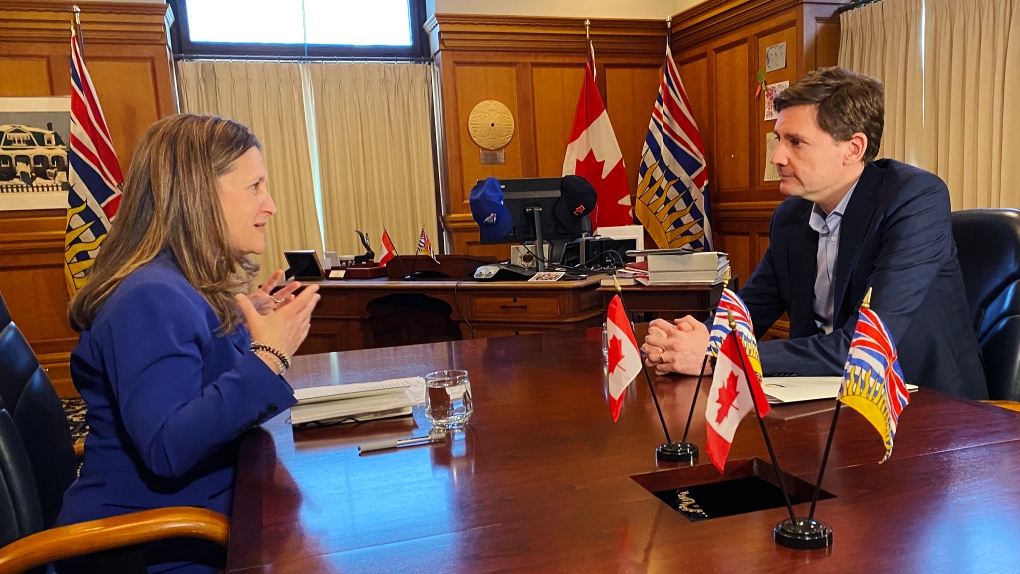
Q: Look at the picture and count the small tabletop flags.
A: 6